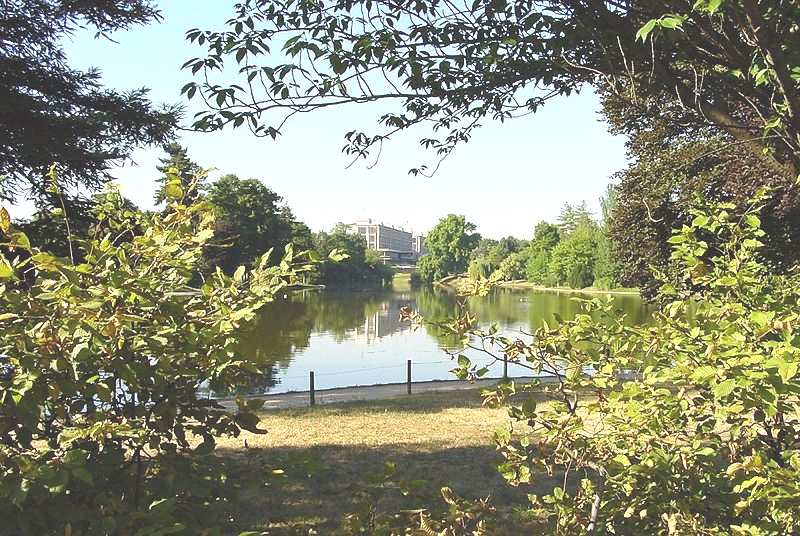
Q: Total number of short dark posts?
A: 3